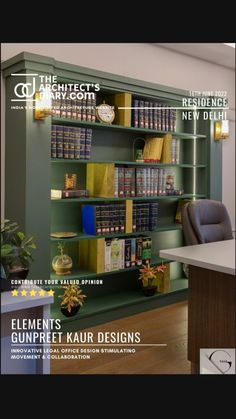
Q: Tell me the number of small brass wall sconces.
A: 2